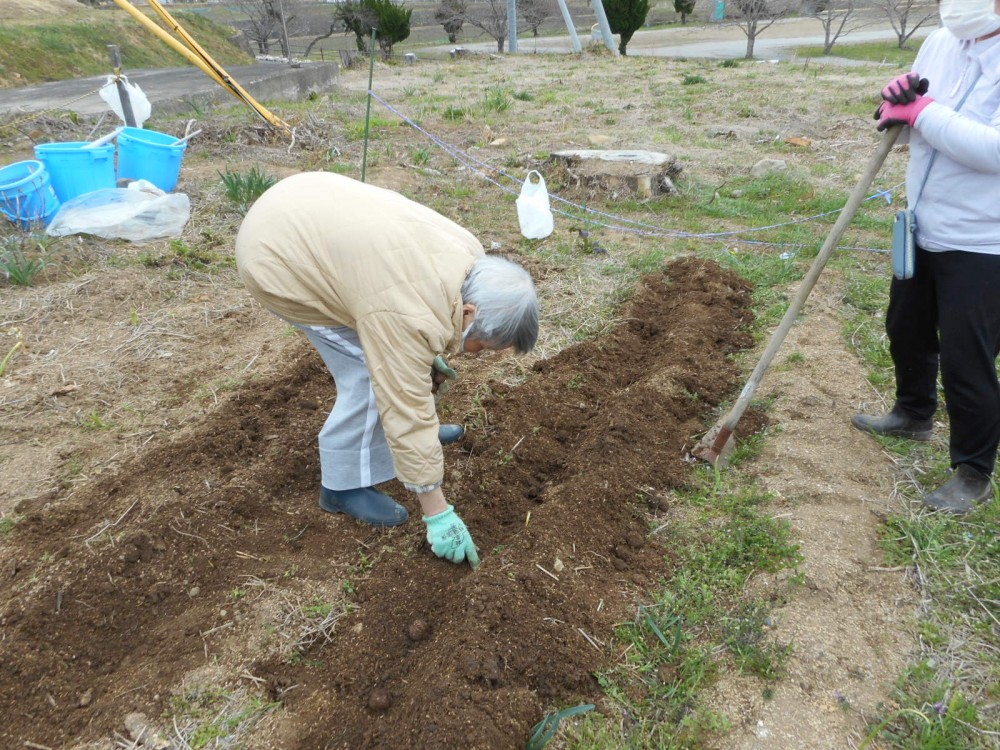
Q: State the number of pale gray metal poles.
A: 3